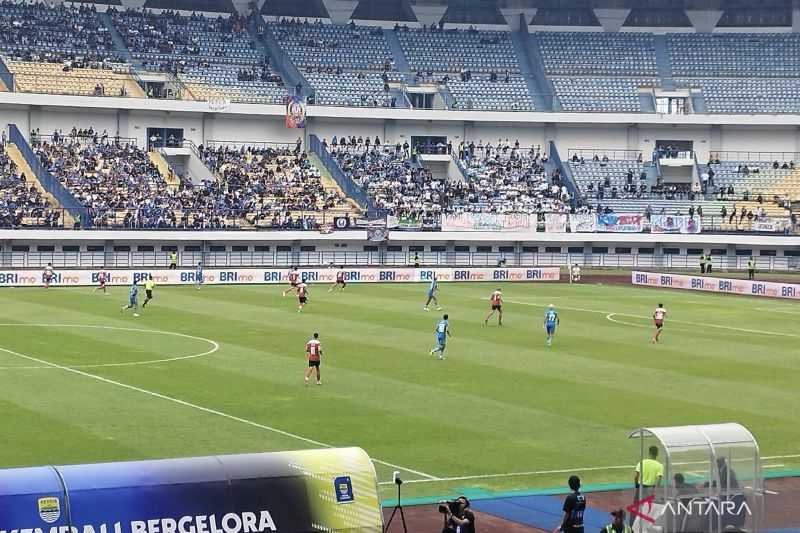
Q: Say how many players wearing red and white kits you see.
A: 8